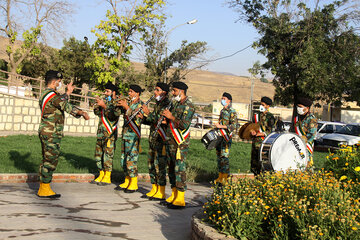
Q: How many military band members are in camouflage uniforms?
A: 8